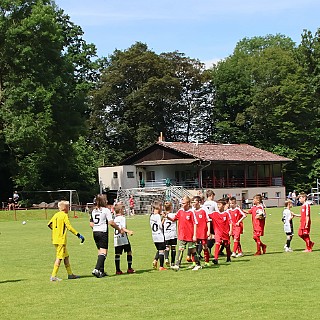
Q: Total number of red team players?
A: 6